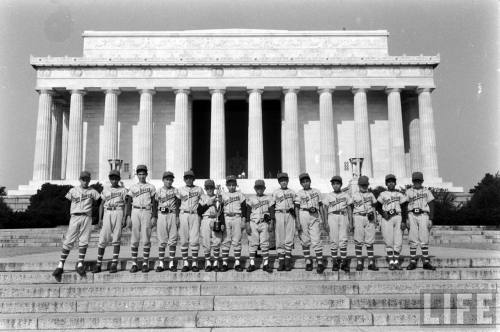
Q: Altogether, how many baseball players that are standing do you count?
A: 14